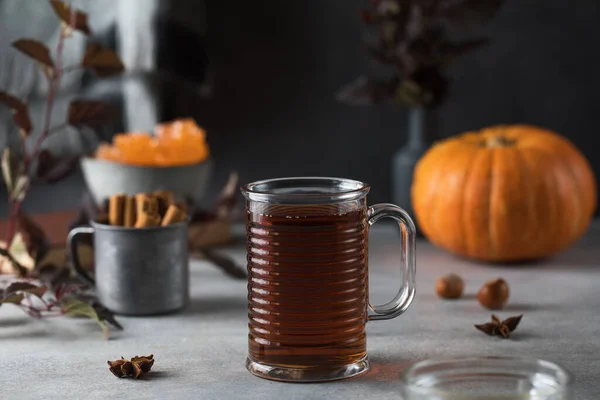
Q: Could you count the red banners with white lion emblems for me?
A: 0